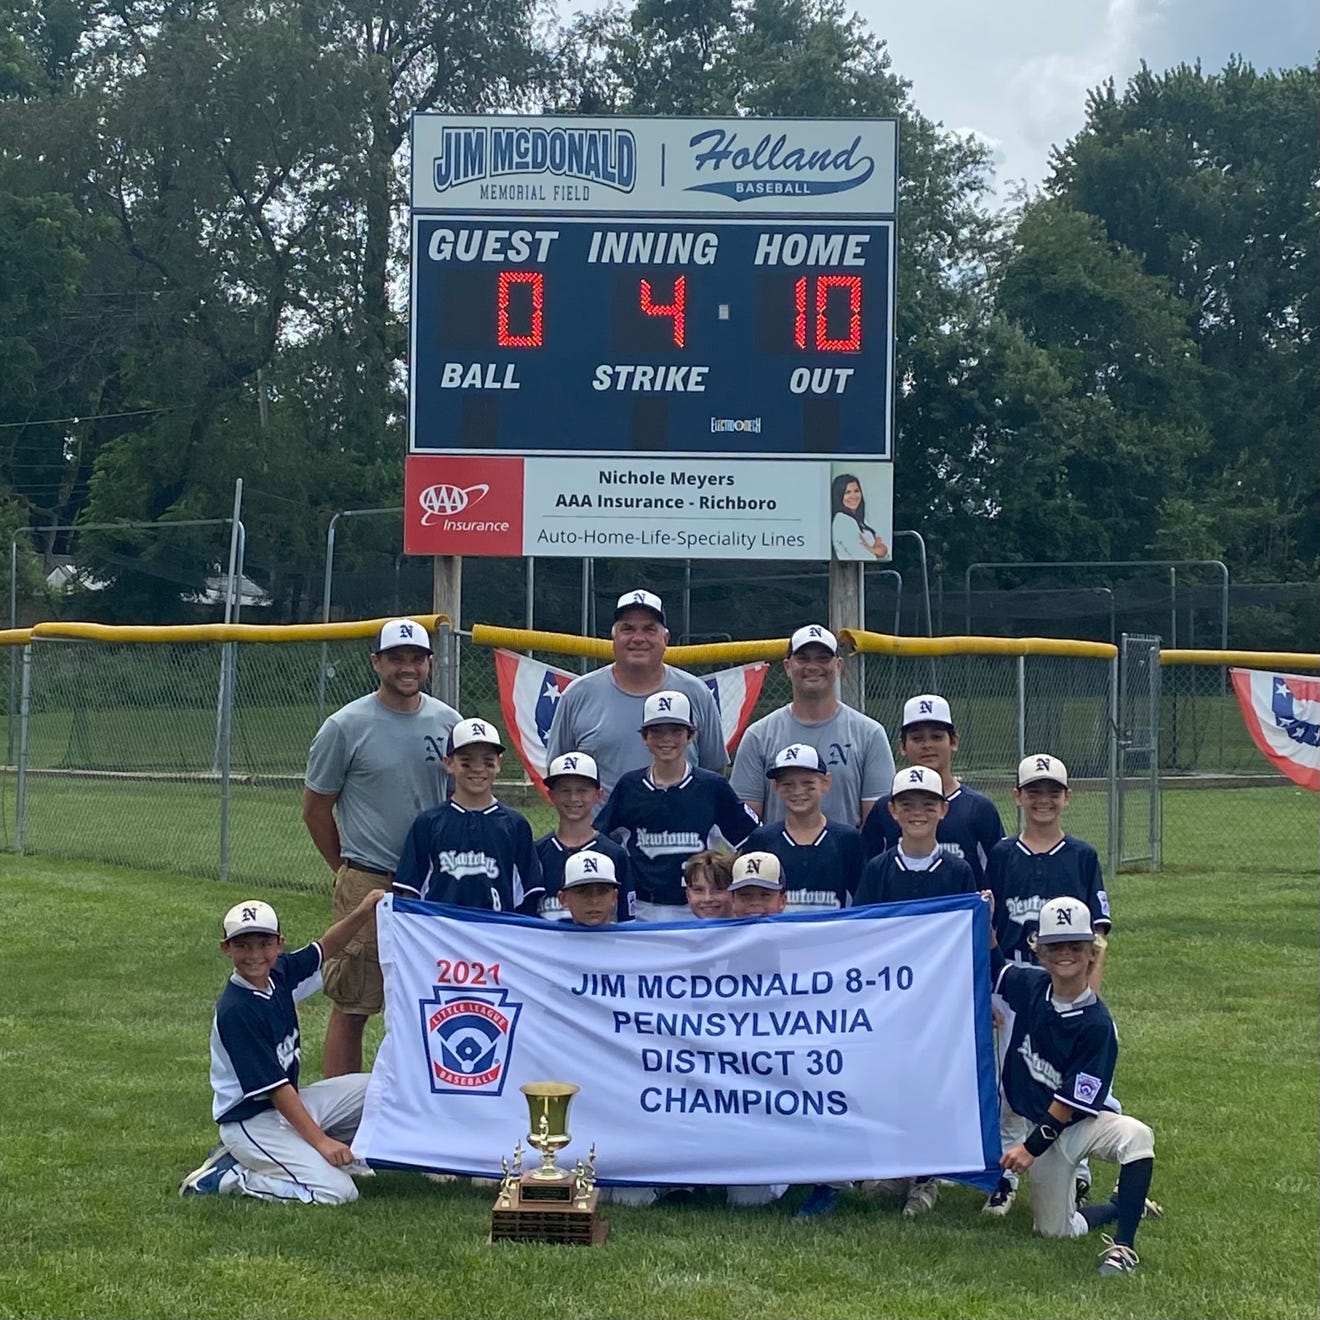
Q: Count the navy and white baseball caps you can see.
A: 14